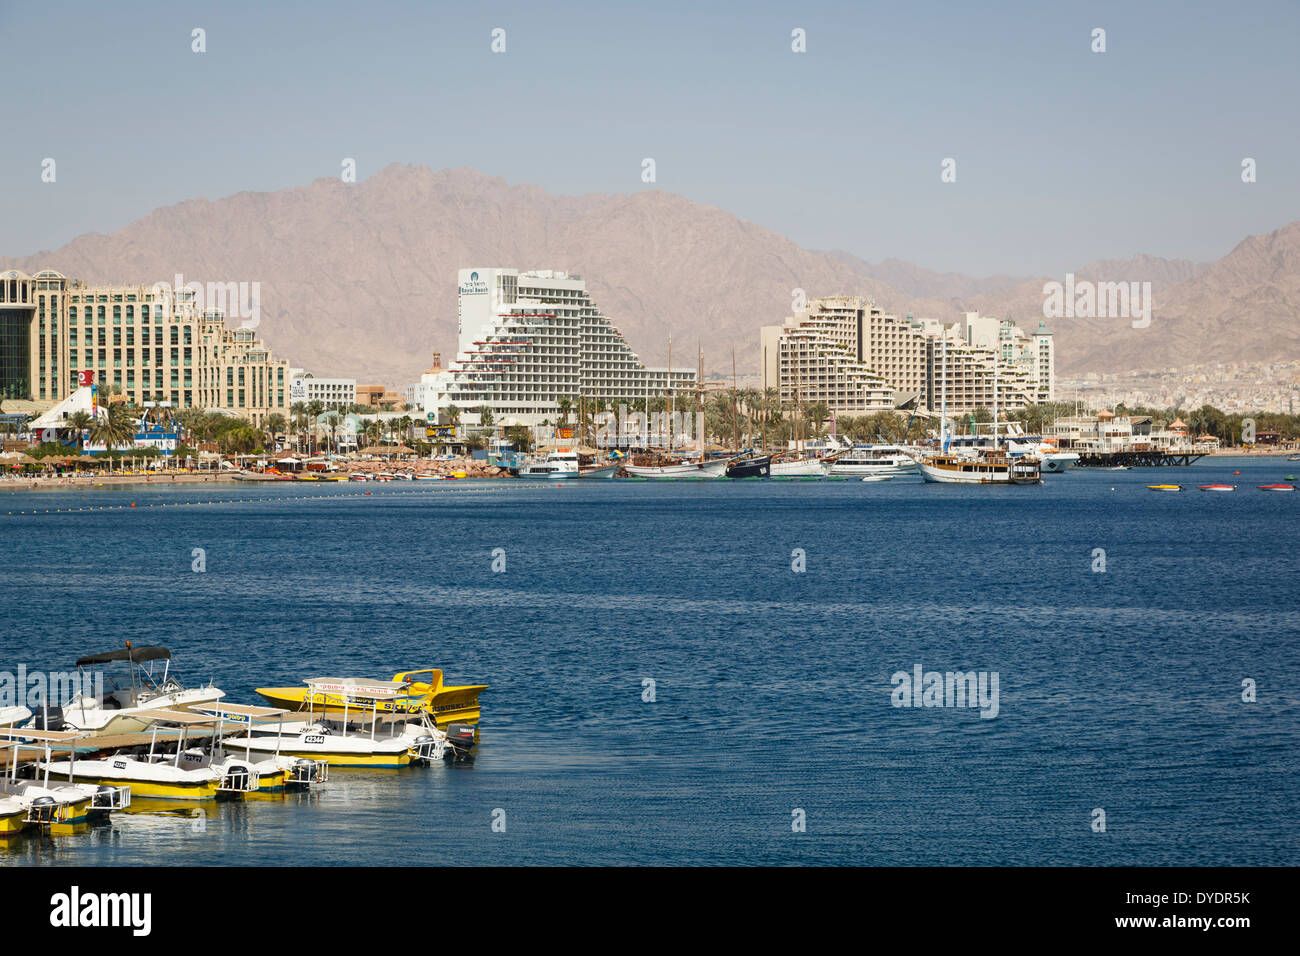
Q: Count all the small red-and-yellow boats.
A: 3